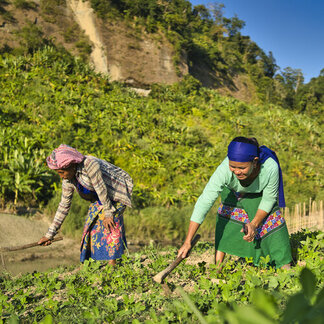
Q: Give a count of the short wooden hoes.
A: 2